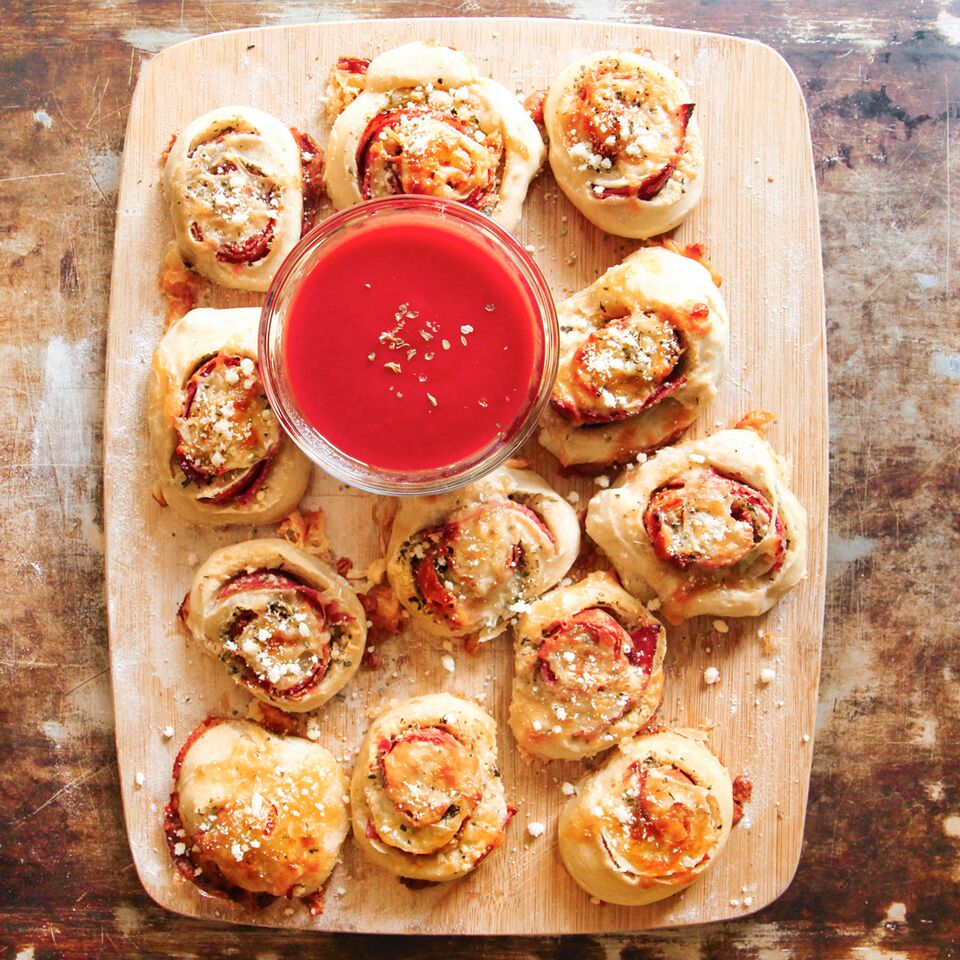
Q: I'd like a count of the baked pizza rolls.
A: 12